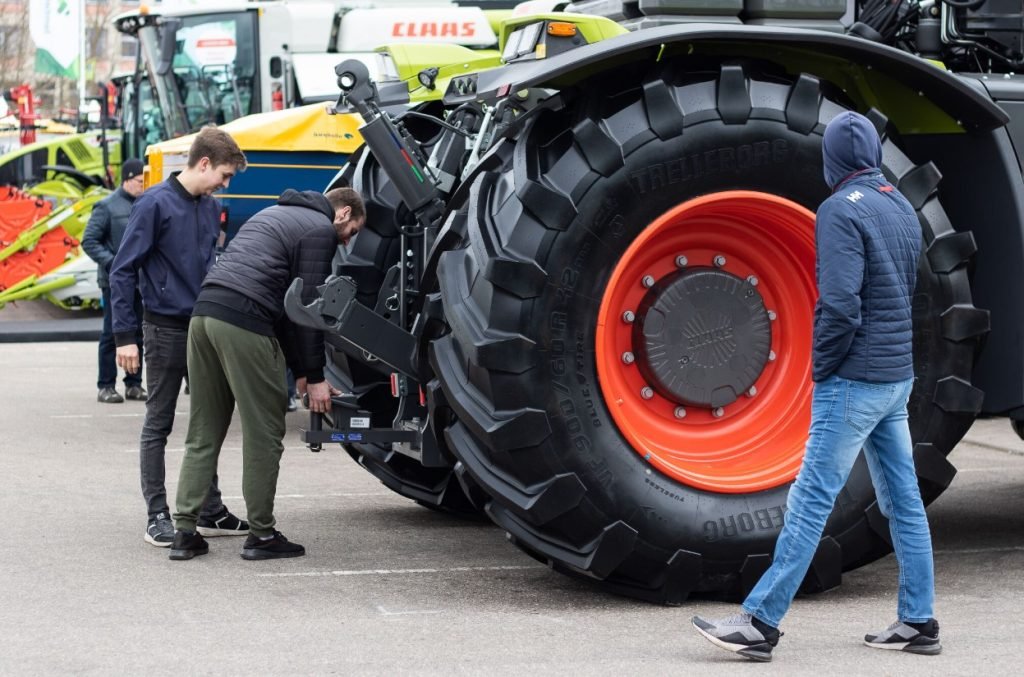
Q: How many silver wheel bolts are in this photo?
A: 12